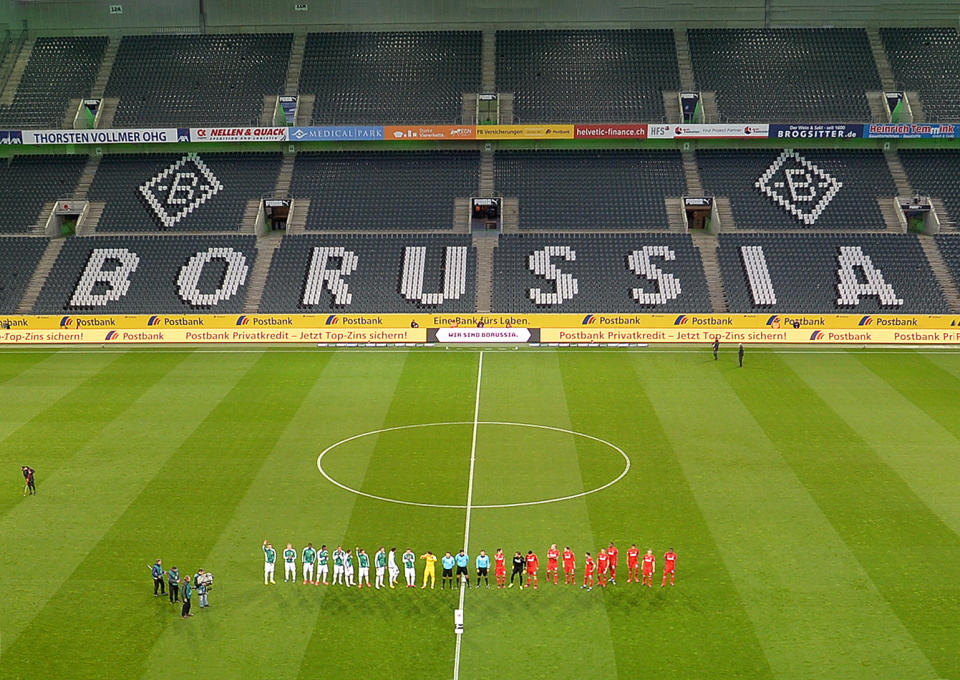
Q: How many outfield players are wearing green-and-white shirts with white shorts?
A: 10